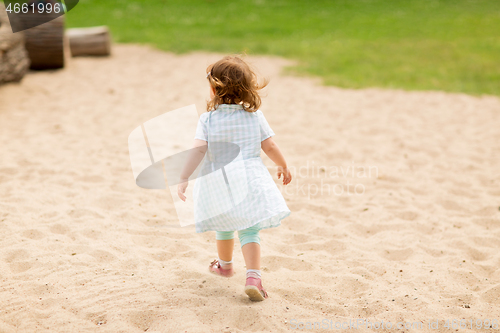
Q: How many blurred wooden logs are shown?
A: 3